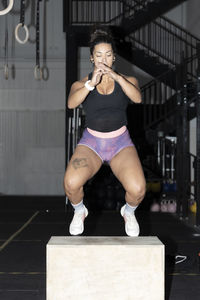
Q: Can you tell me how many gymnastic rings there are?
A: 4